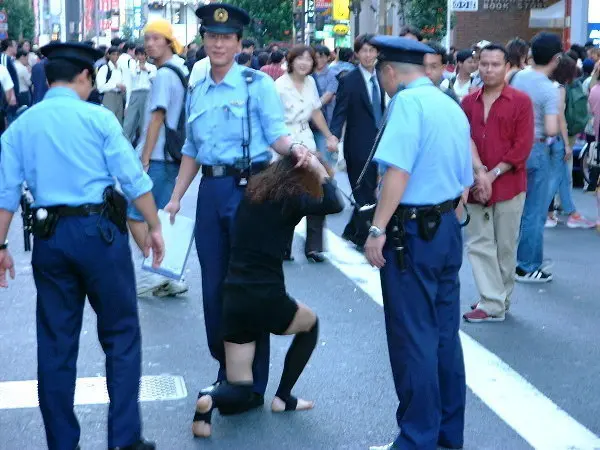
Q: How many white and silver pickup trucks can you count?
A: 0